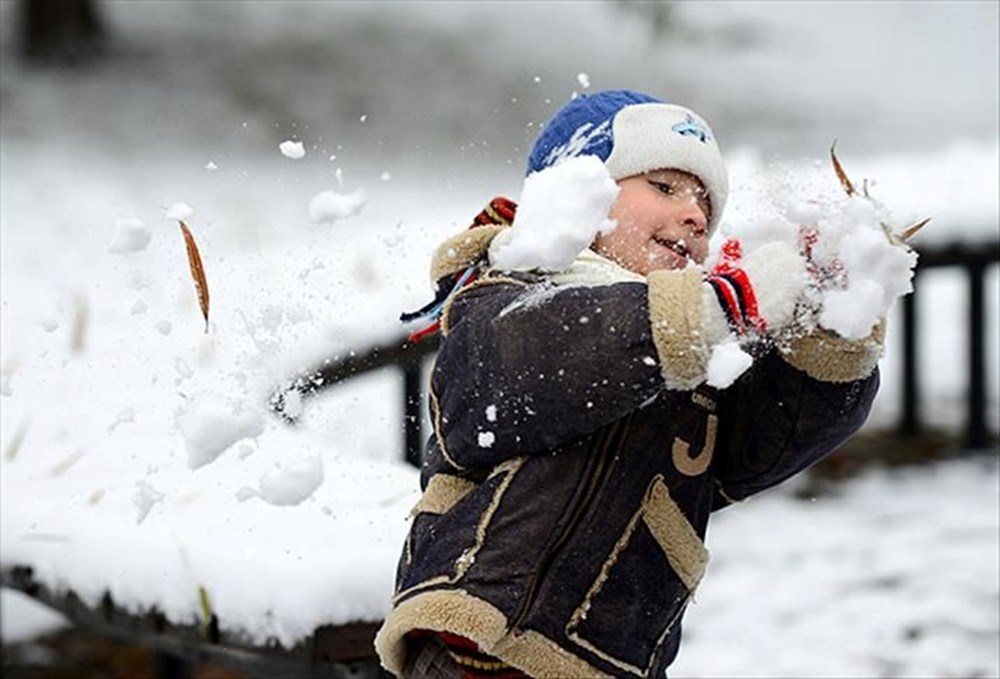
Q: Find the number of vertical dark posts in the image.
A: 3